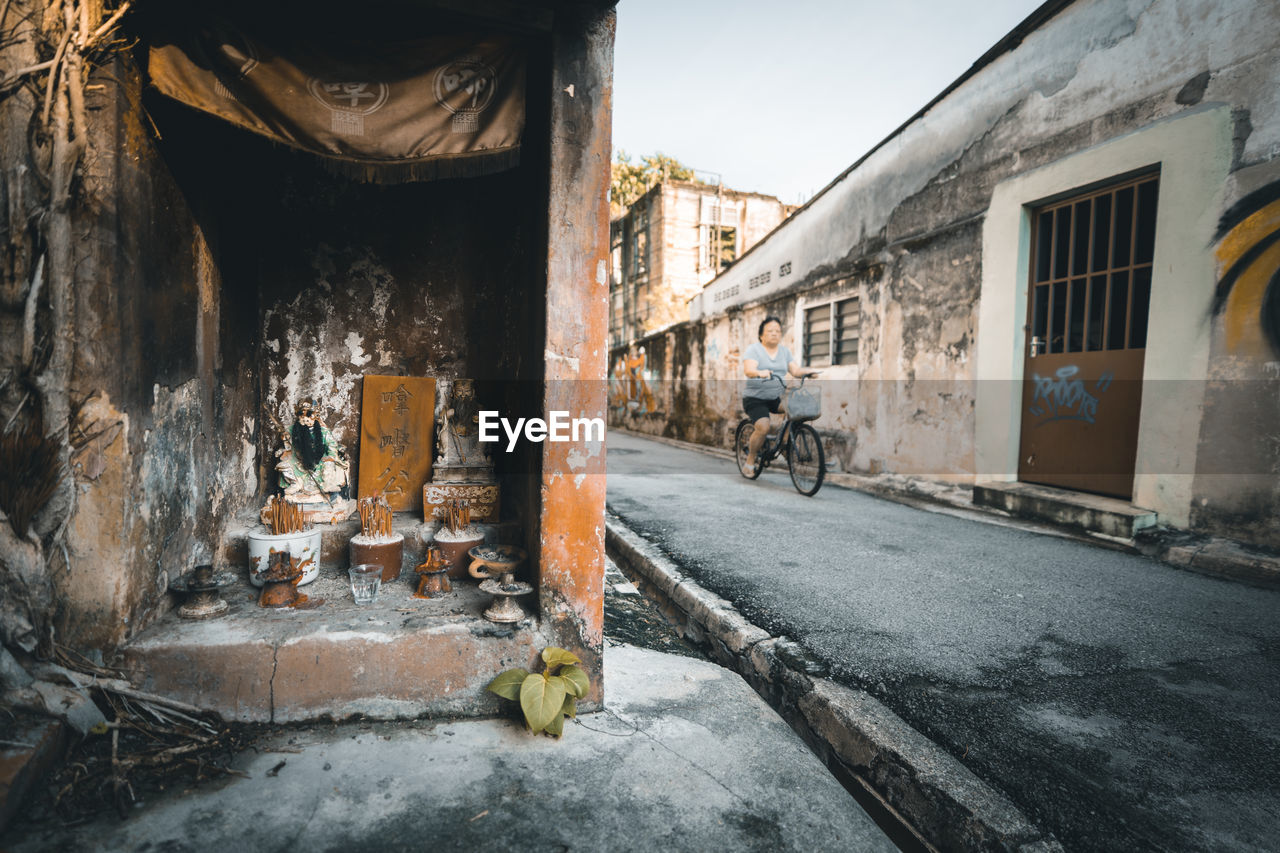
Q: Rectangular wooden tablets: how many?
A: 1